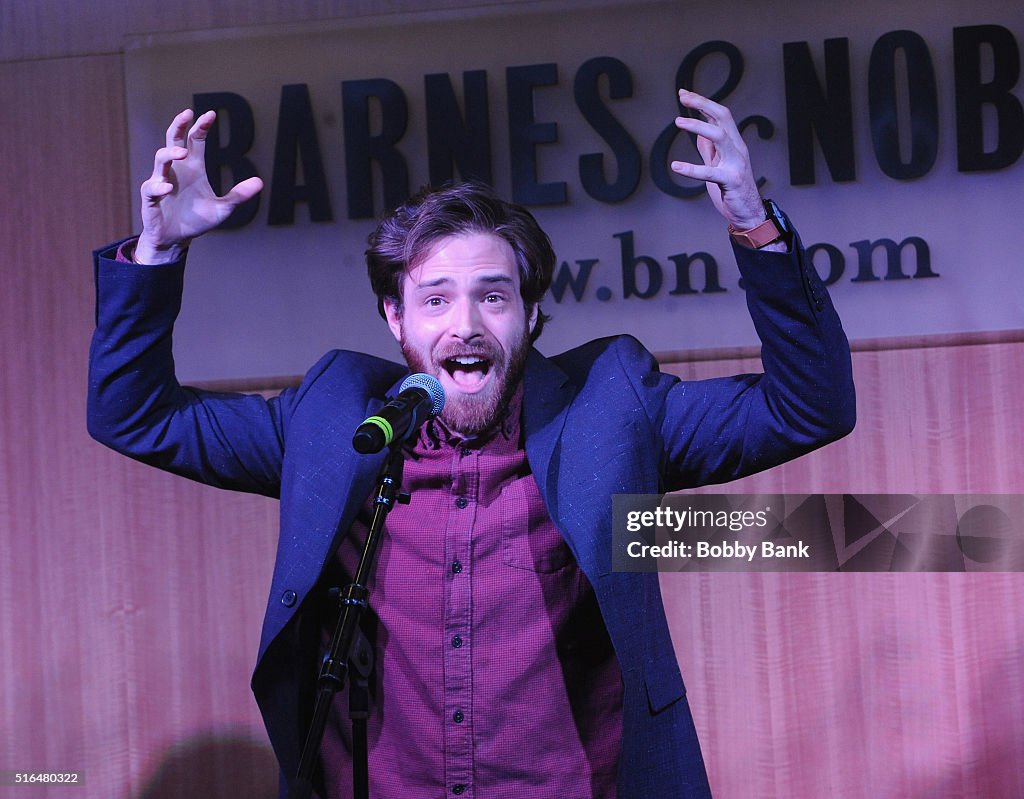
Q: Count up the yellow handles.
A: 0